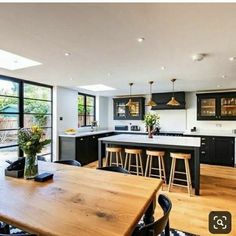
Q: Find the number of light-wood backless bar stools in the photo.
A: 4